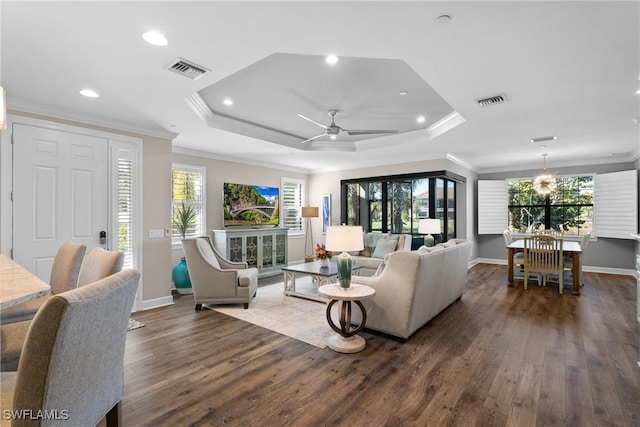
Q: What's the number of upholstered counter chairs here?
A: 3